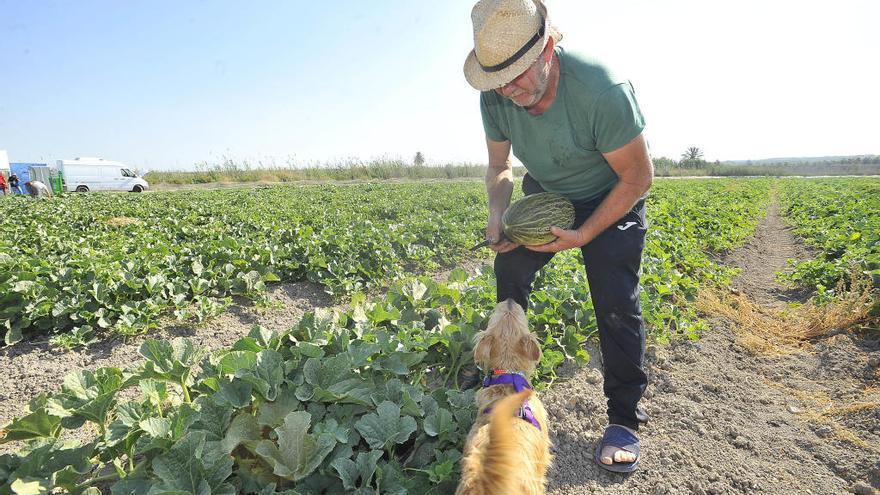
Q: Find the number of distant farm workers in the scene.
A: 3